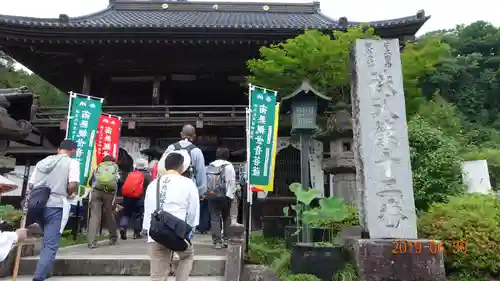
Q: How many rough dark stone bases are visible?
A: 1